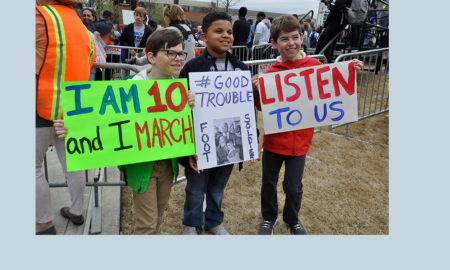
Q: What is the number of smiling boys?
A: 3